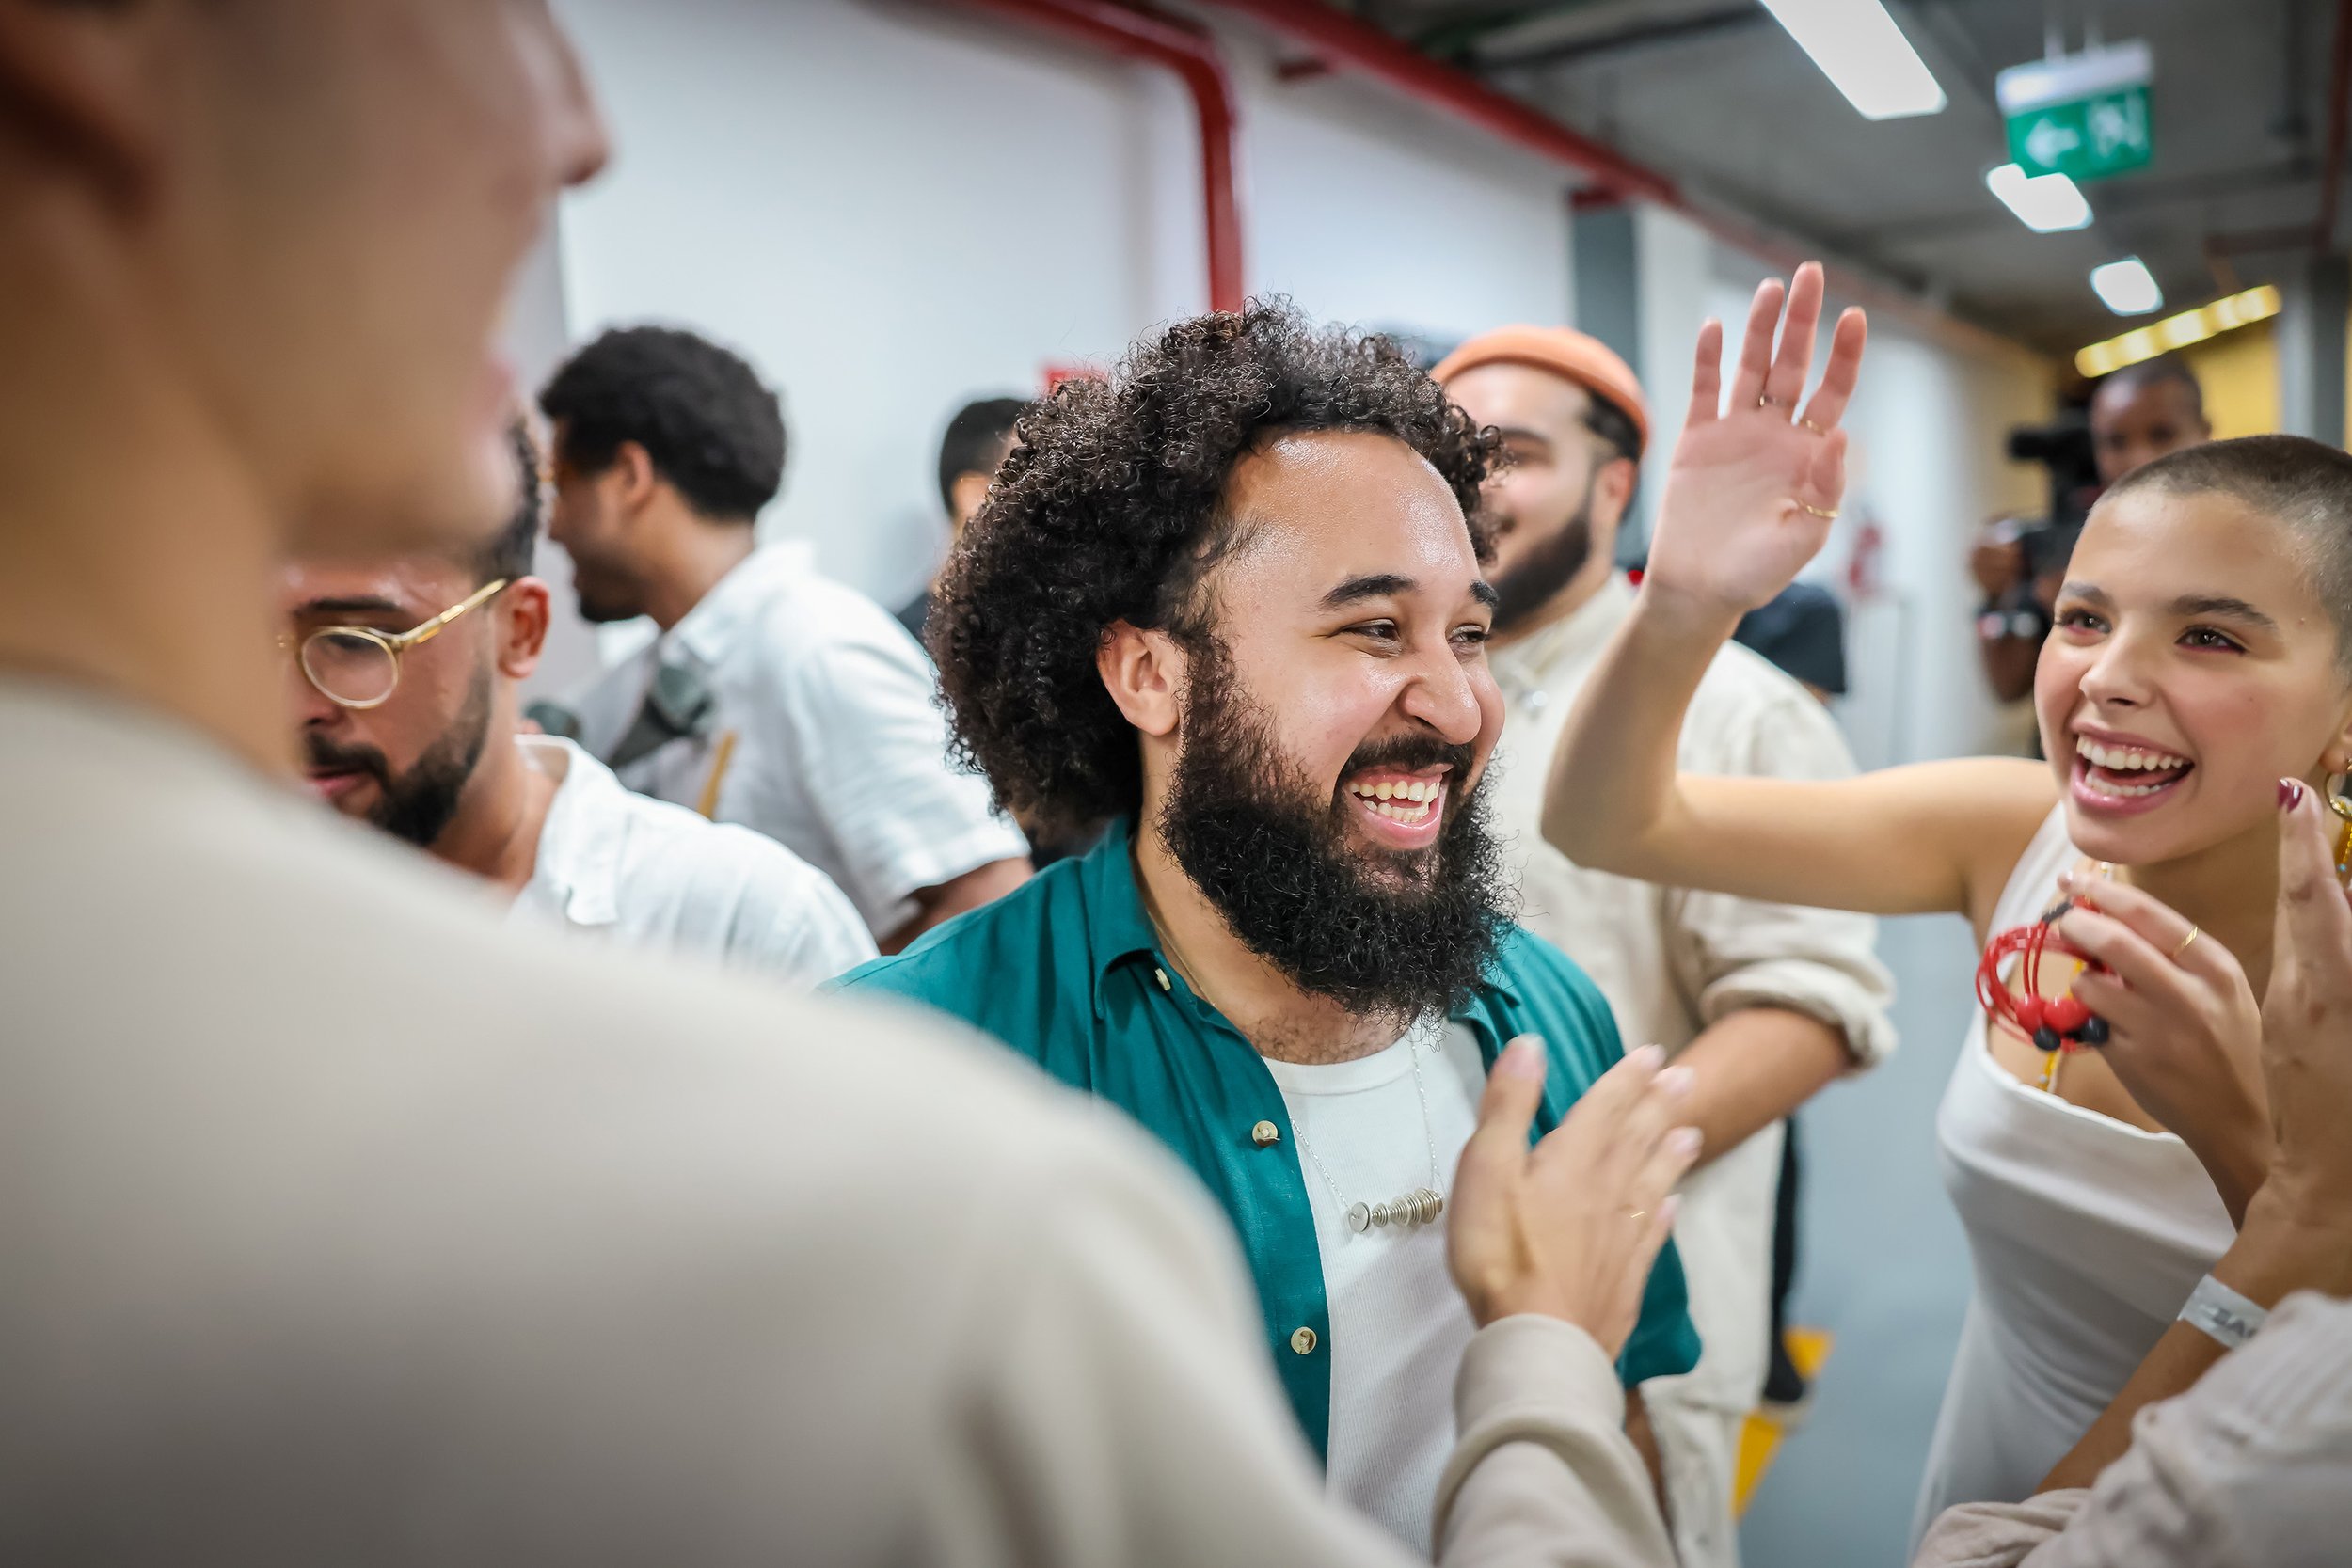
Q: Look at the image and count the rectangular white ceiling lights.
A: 3